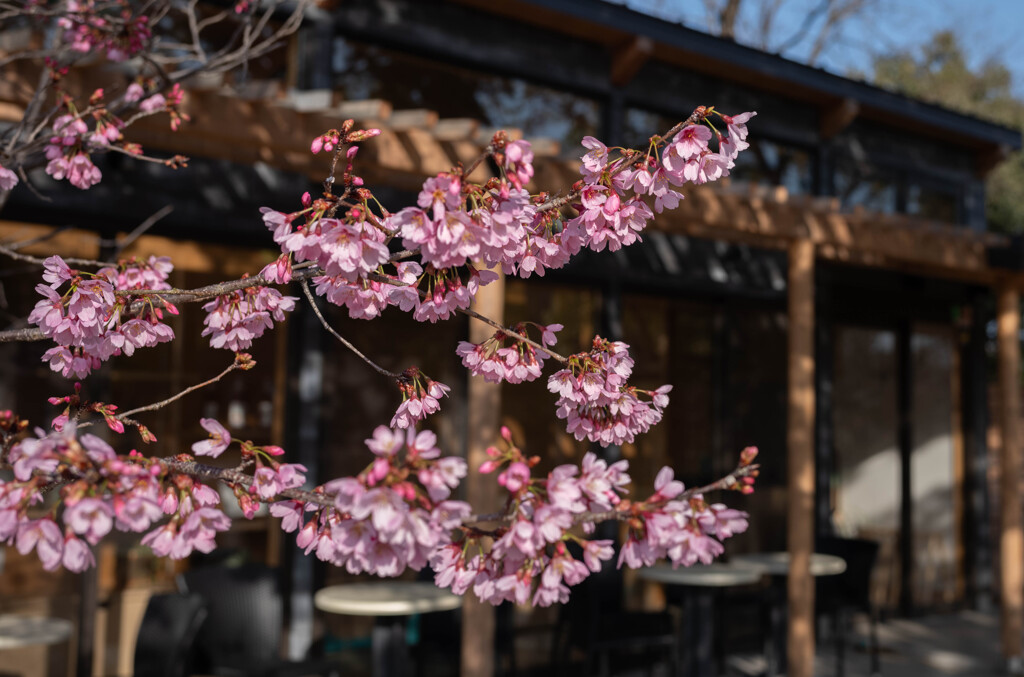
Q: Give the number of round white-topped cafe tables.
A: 4